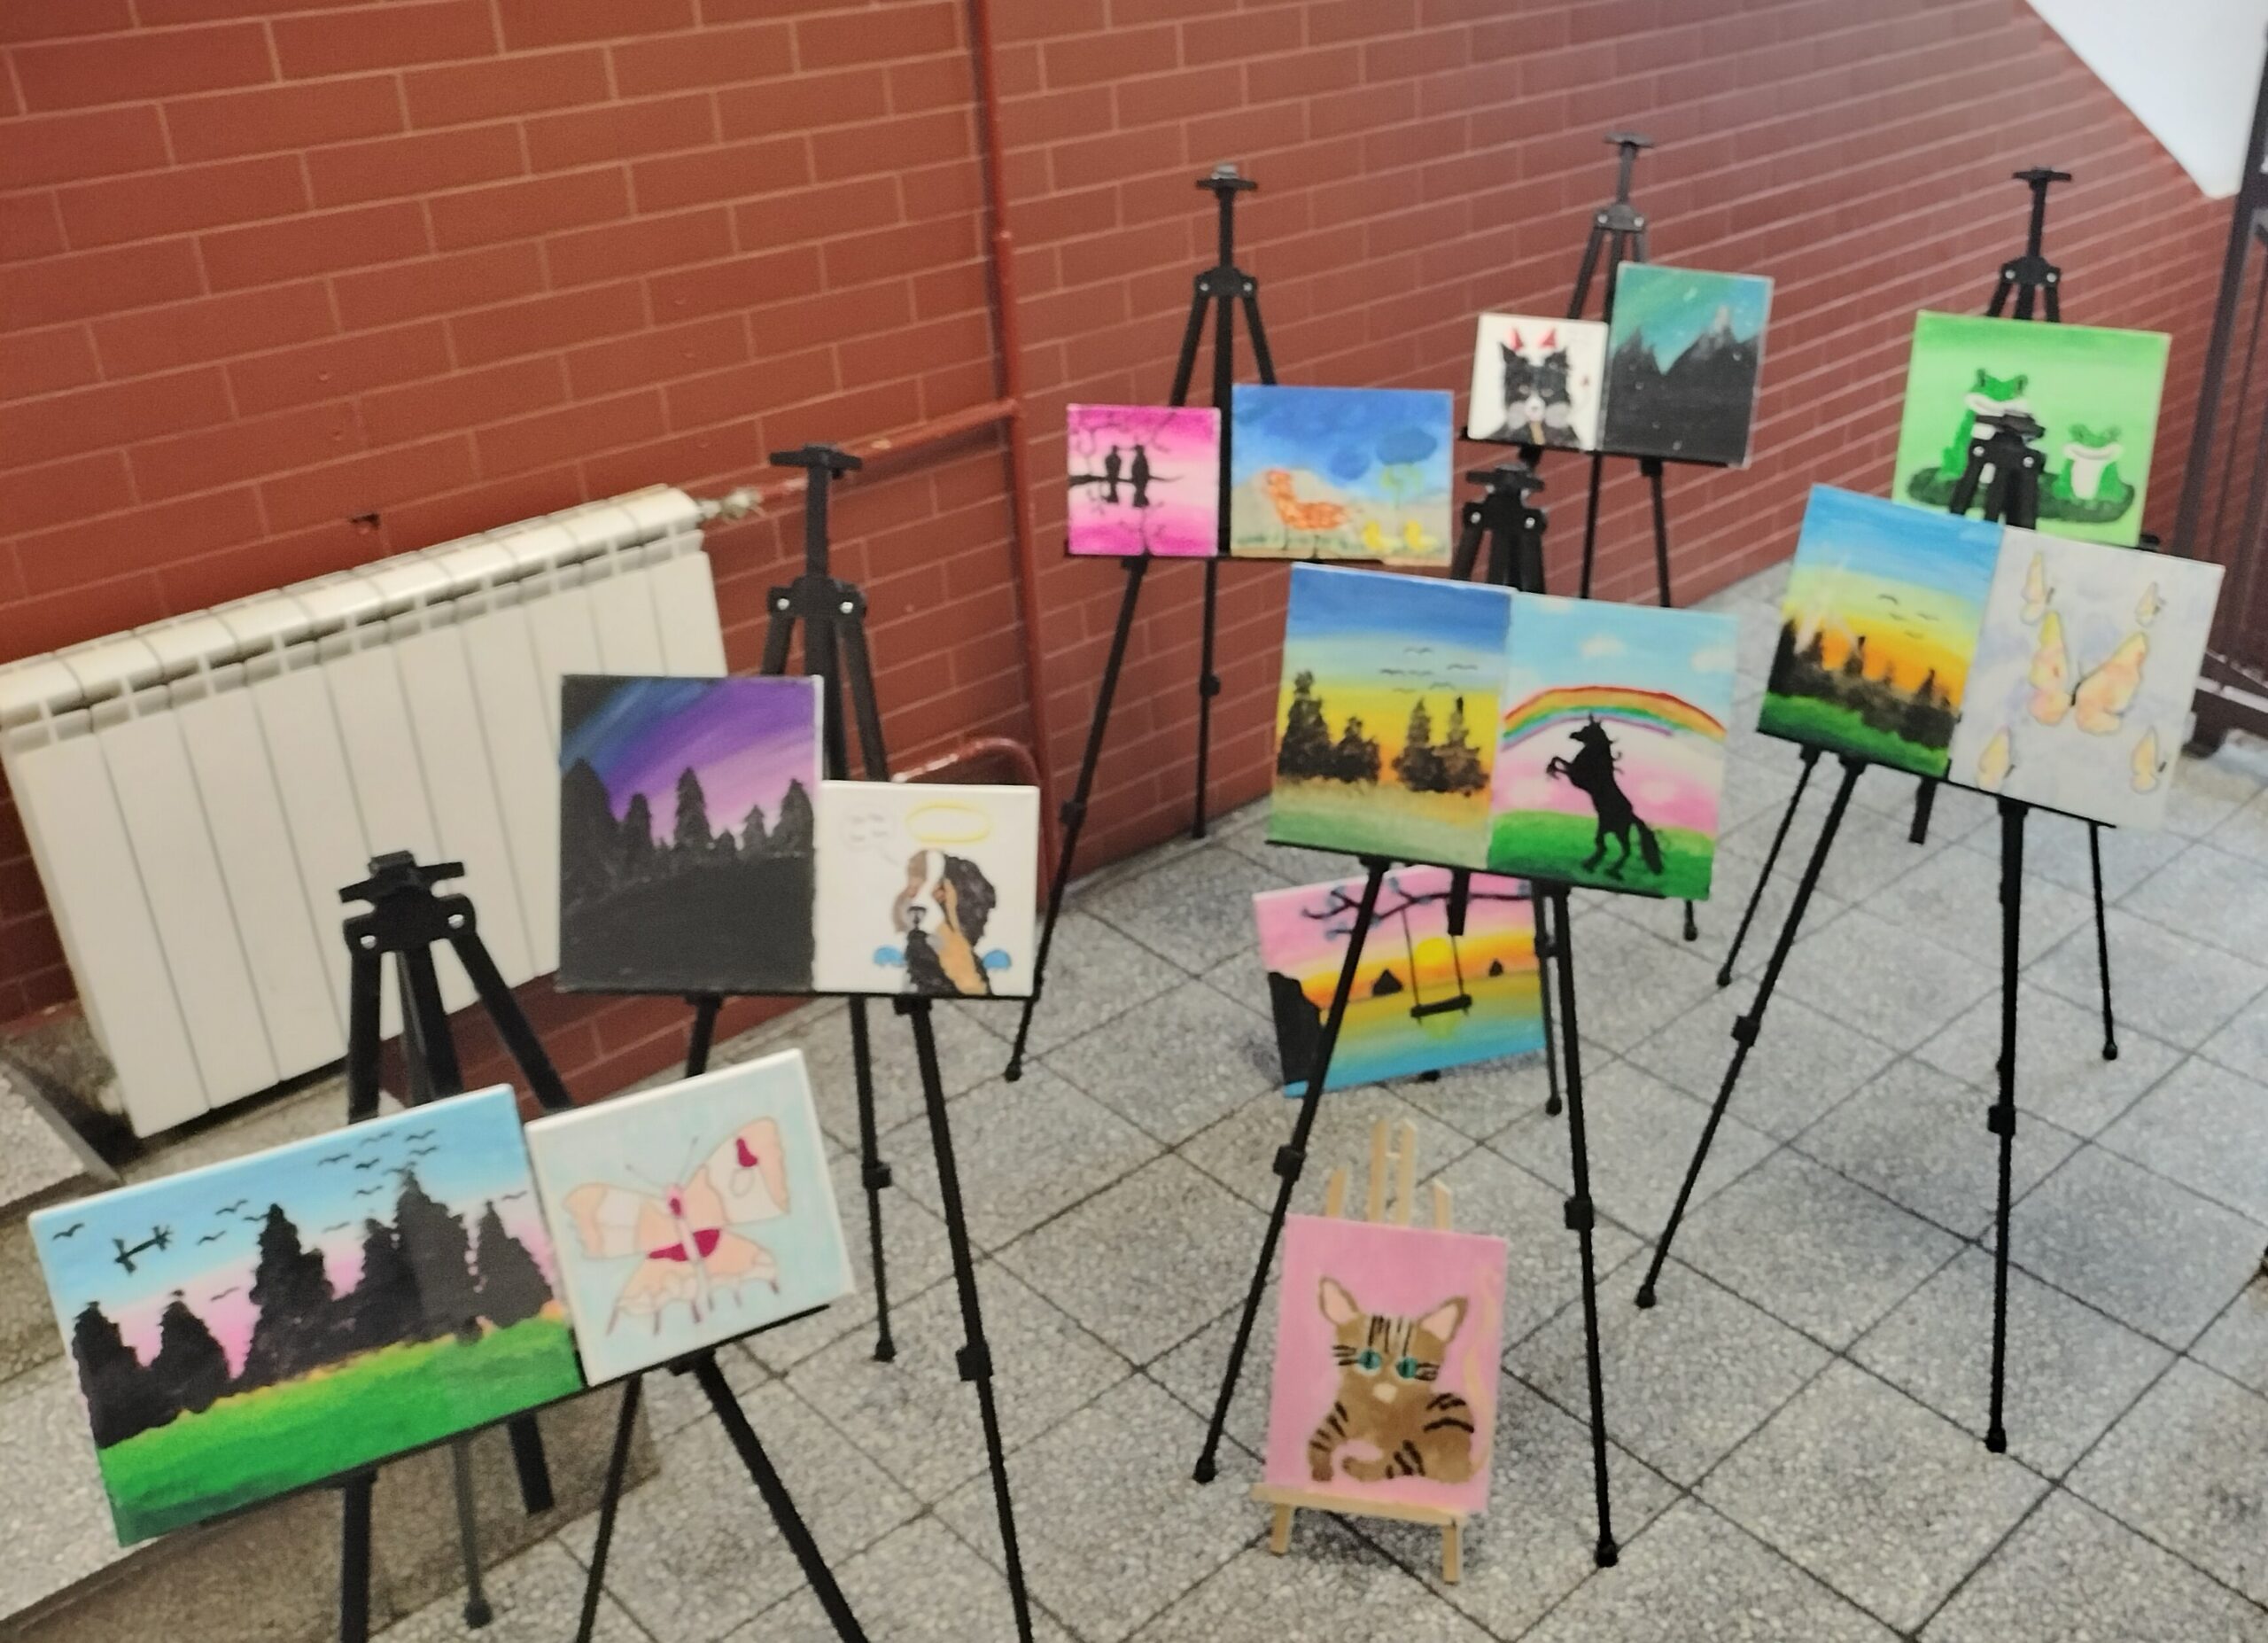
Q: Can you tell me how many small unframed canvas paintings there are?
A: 15